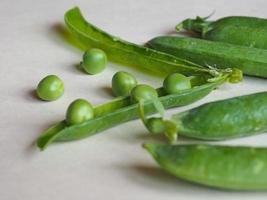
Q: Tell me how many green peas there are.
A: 6